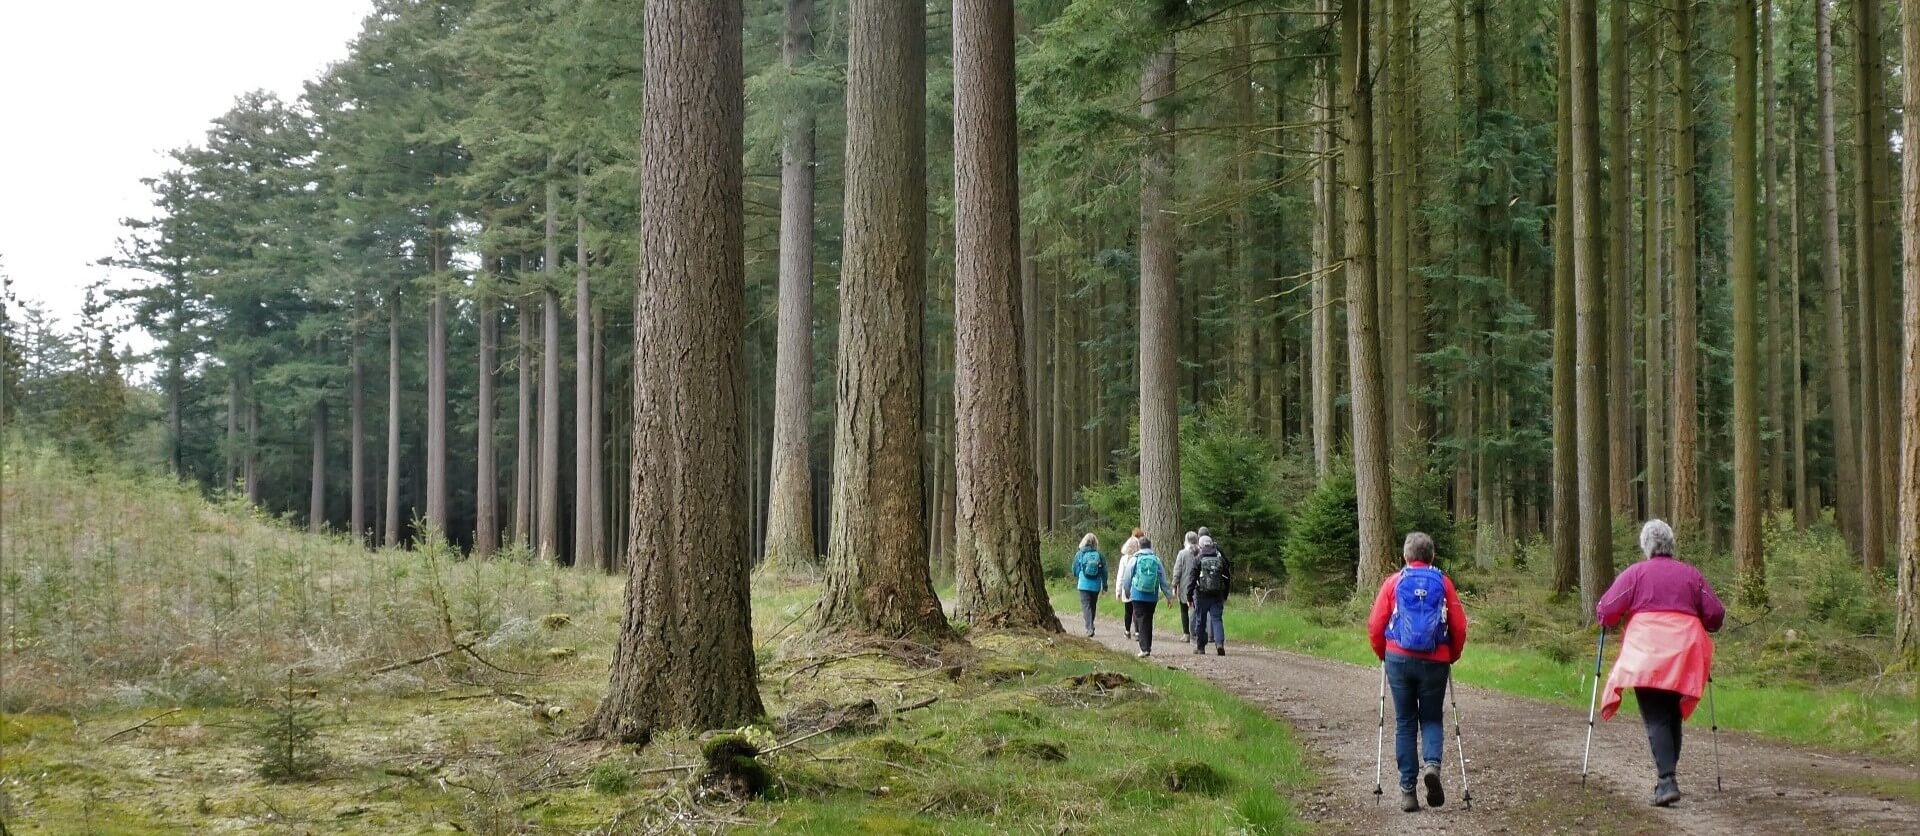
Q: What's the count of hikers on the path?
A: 9